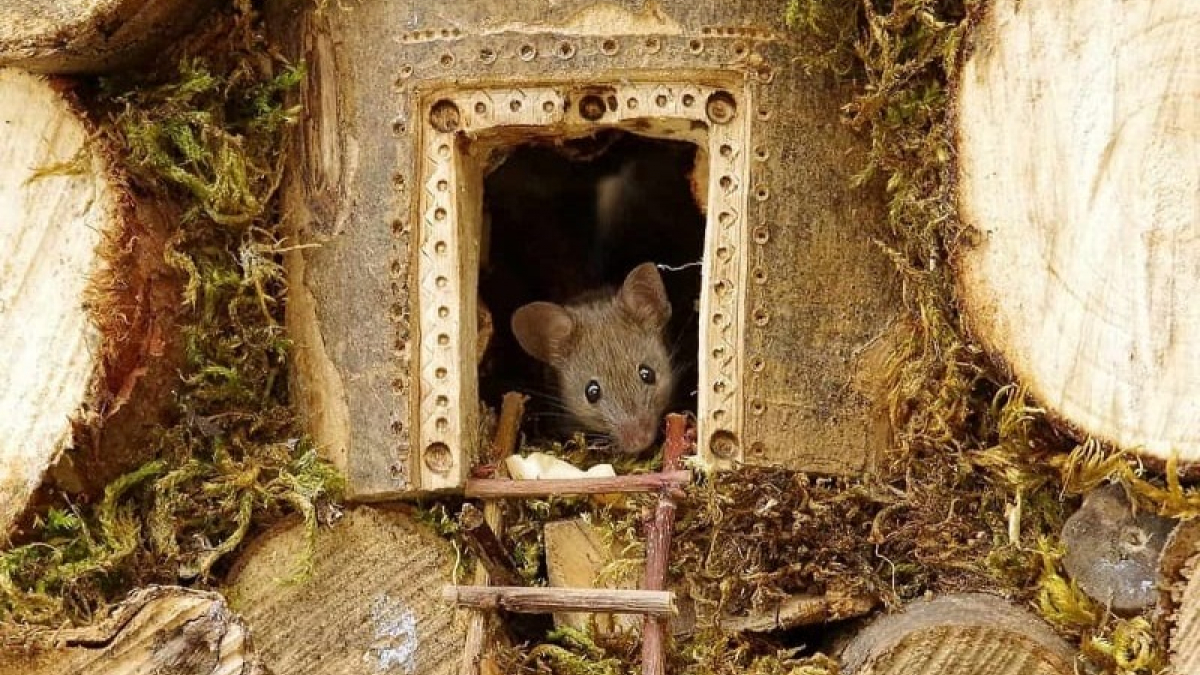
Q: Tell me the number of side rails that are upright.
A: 2